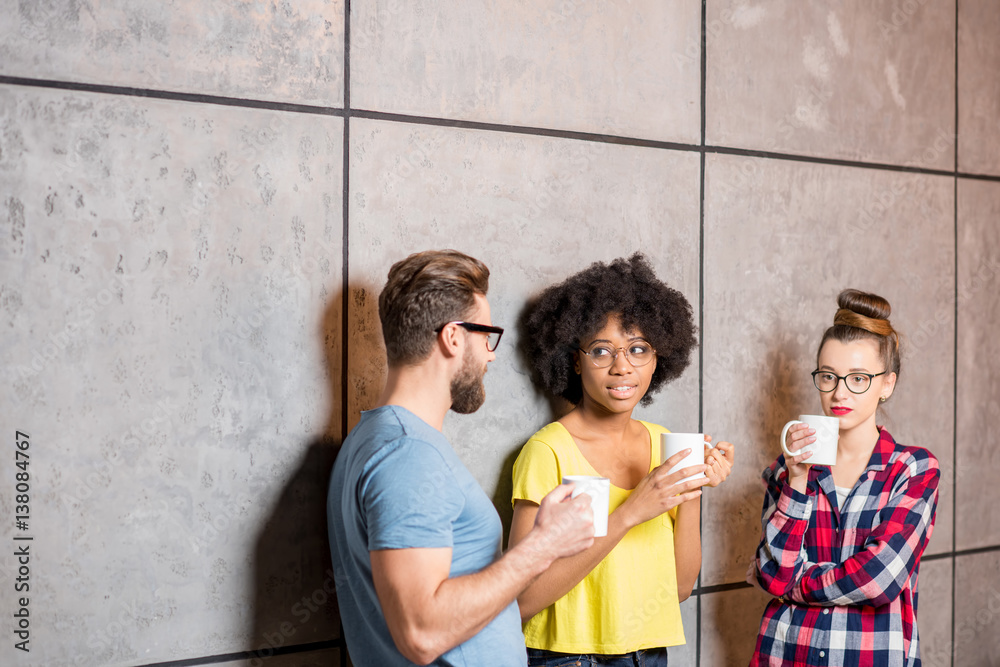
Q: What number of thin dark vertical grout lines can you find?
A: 3